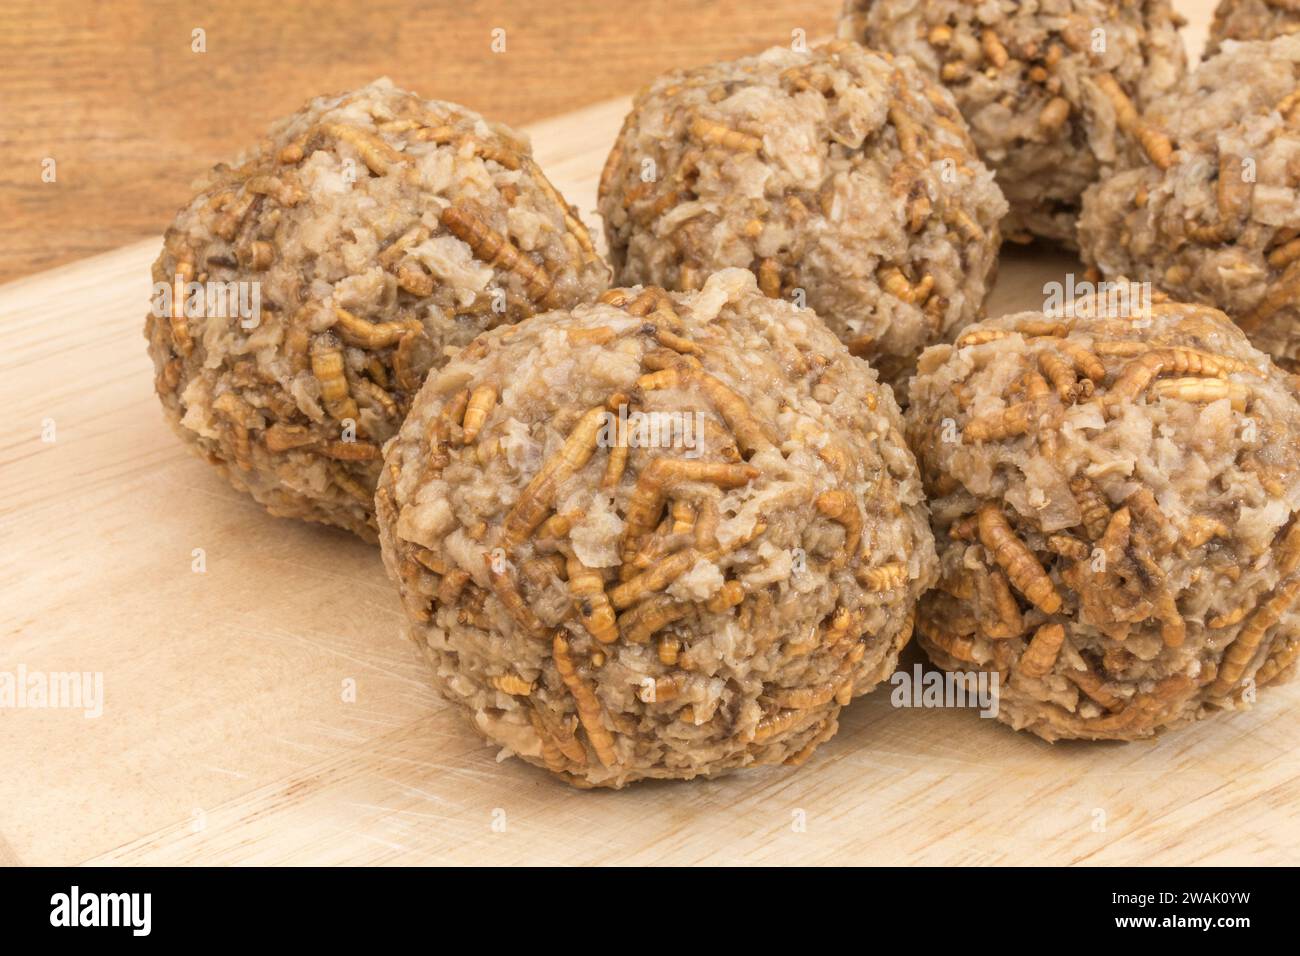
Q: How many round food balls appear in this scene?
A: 7